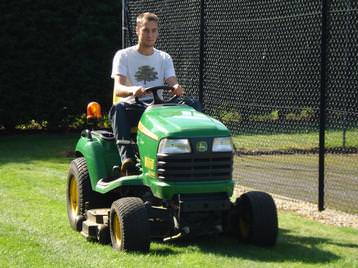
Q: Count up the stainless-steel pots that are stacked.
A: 0